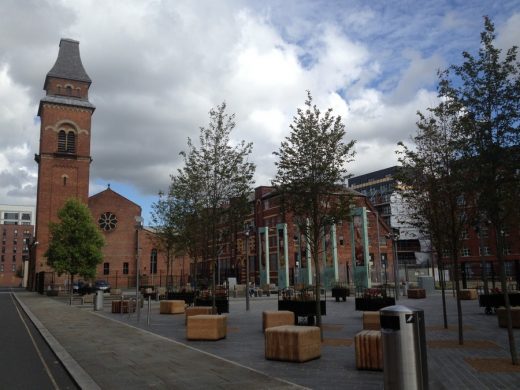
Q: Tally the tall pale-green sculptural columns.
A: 5